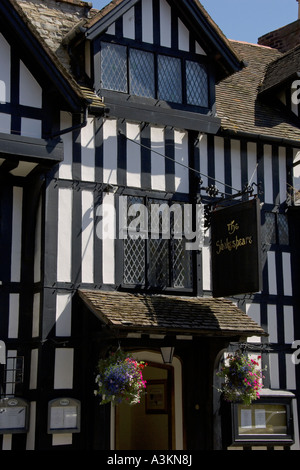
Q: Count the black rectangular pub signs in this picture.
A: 1